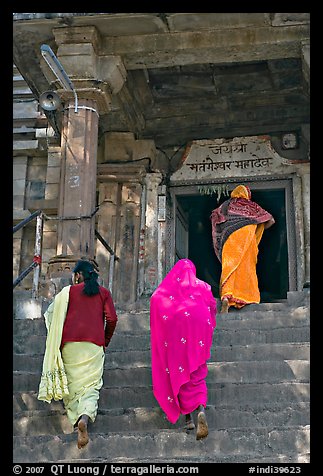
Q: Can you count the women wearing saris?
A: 3